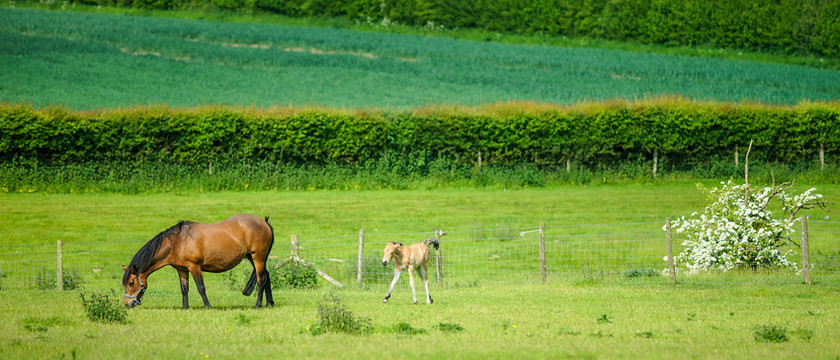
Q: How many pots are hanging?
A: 0